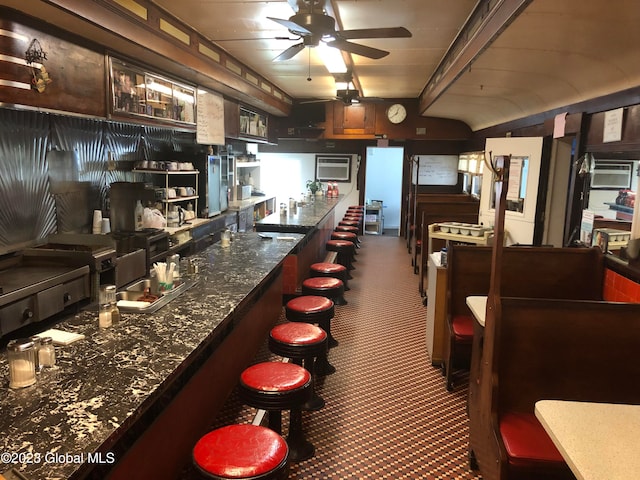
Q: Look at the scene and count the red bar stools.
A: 14